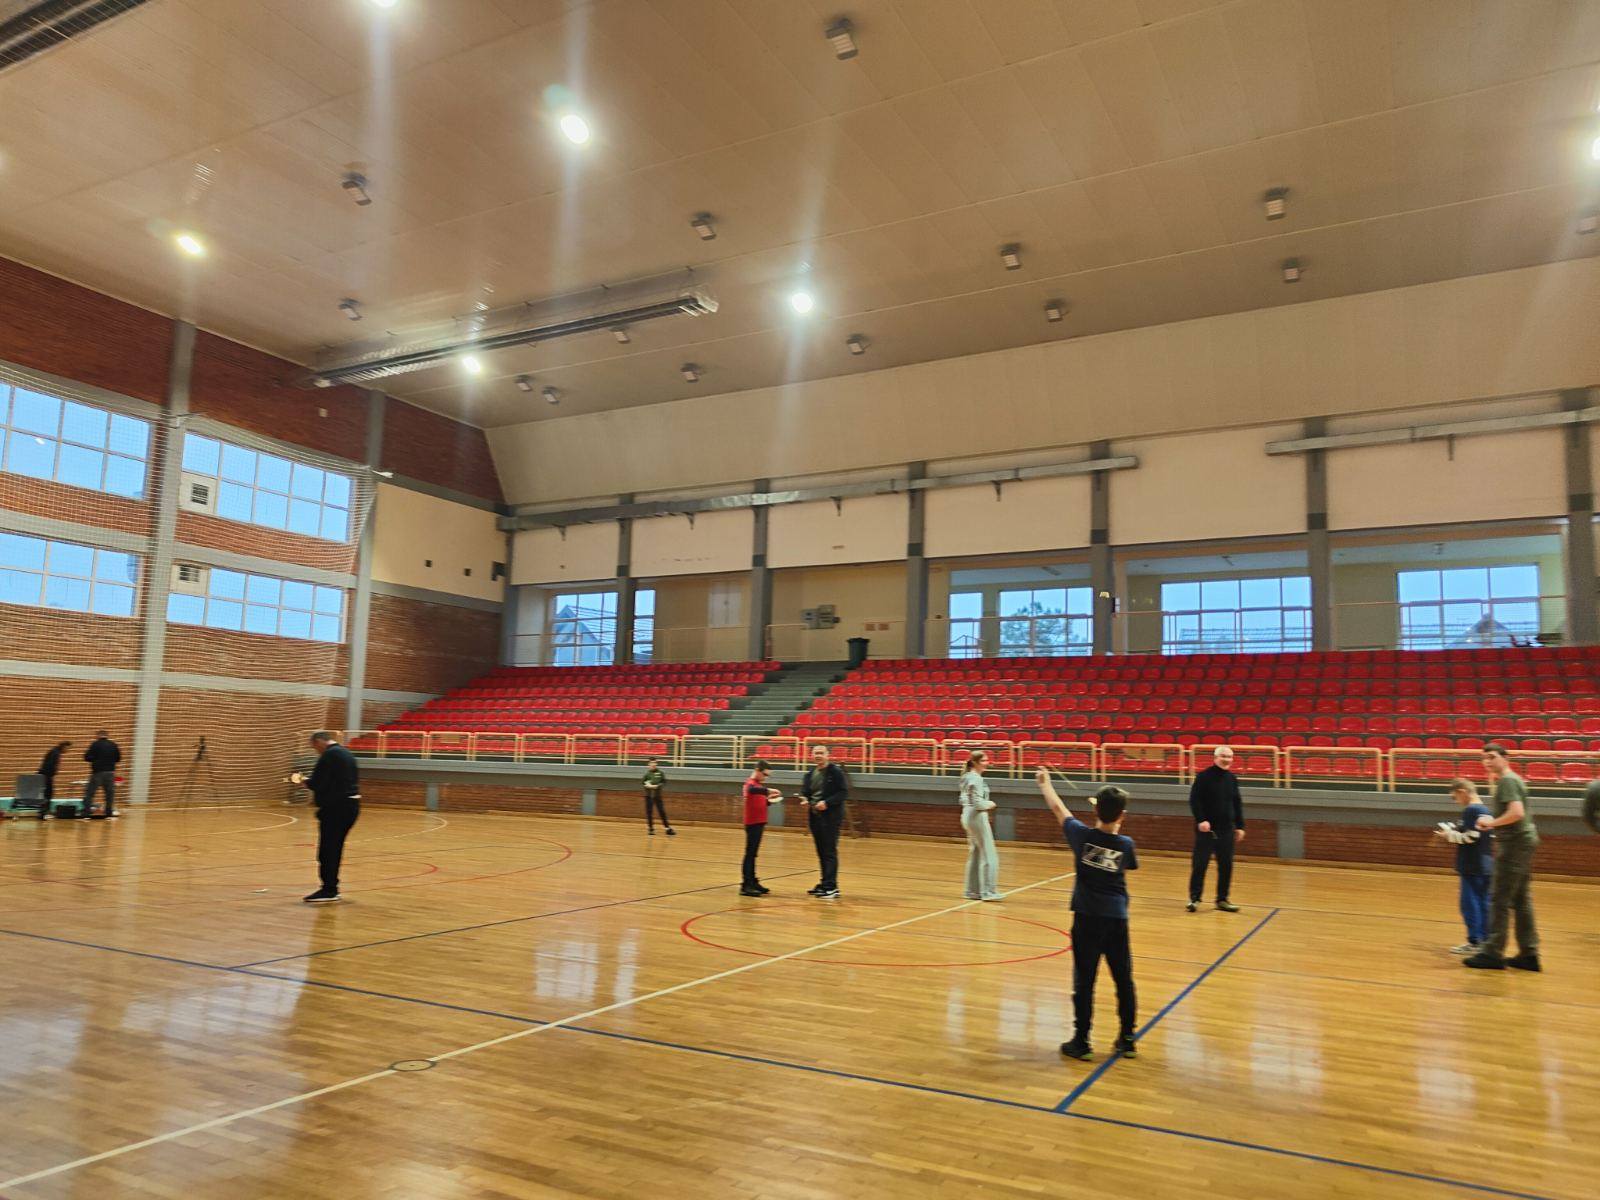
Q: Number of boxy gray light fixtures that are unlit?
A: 14